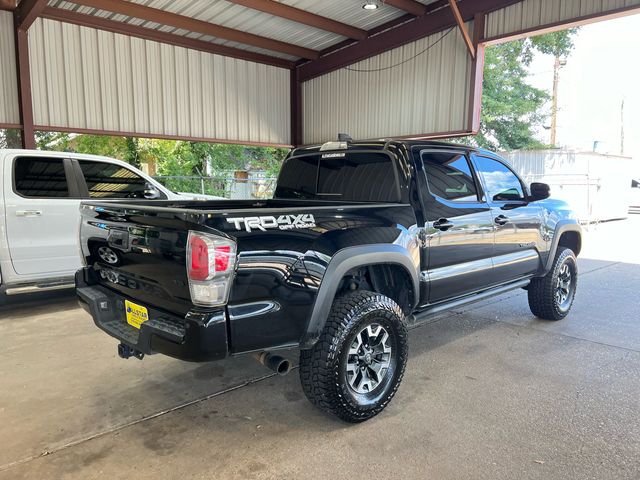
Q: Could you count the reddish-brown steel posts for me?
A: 3